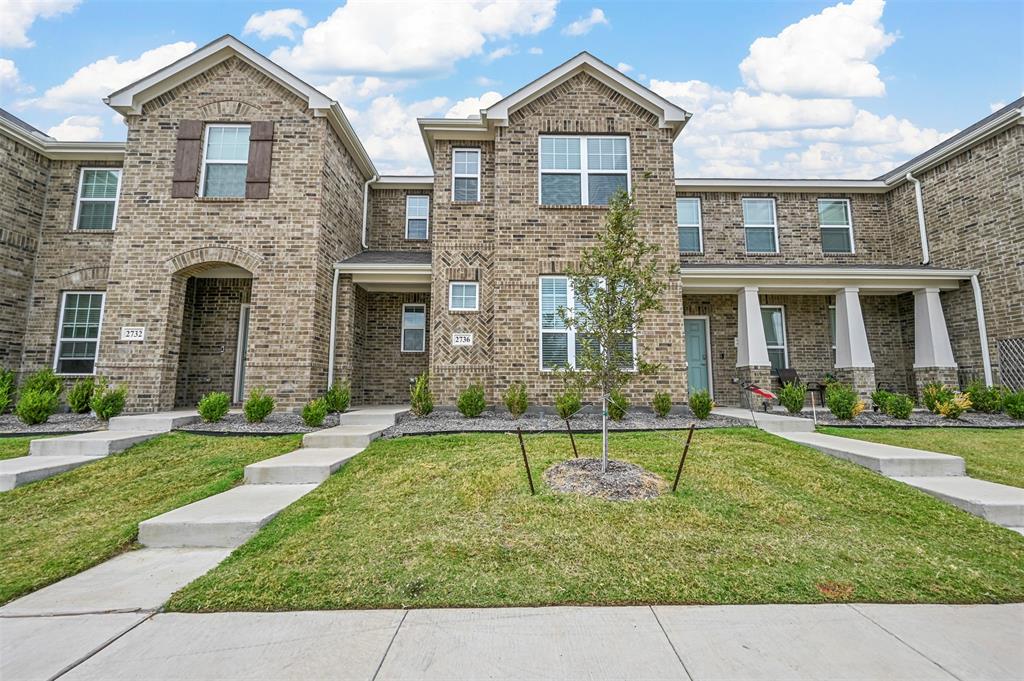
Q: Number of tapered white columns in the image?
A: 3